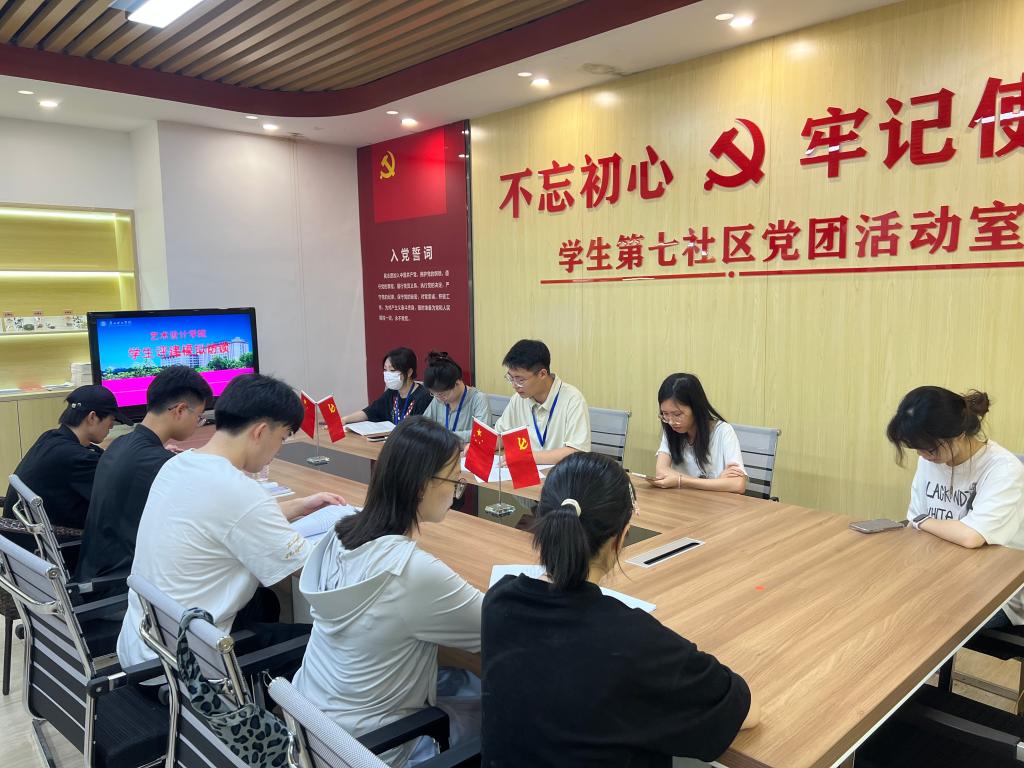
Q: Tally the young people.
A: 10